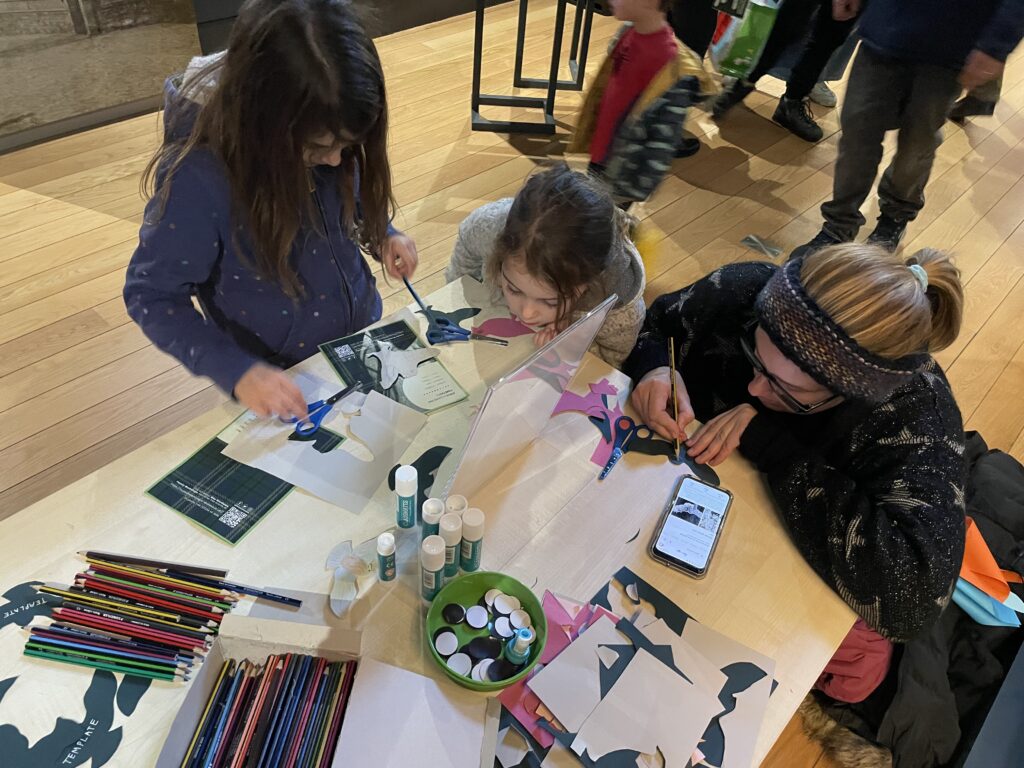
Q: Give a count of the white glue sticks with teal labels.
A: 7